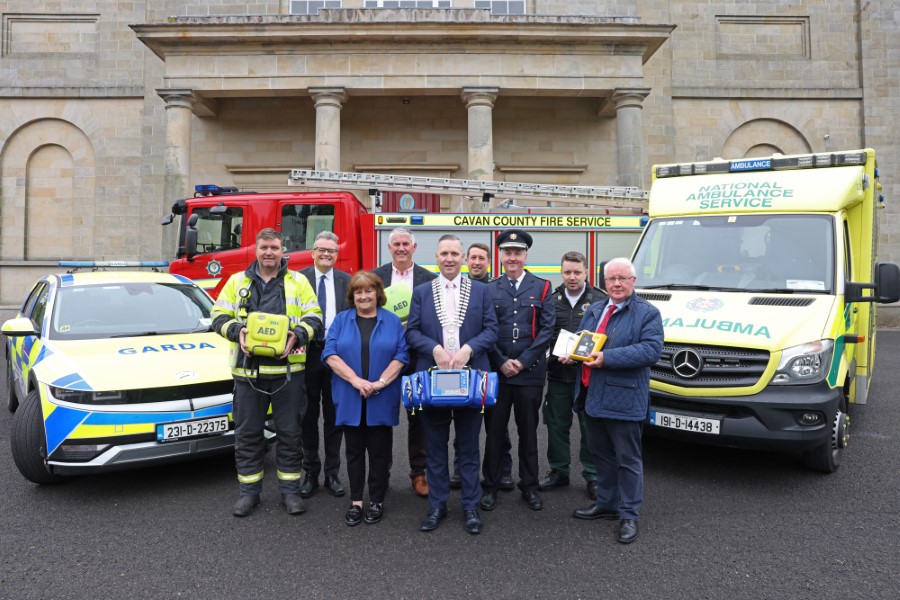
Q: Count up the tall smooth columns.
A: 4